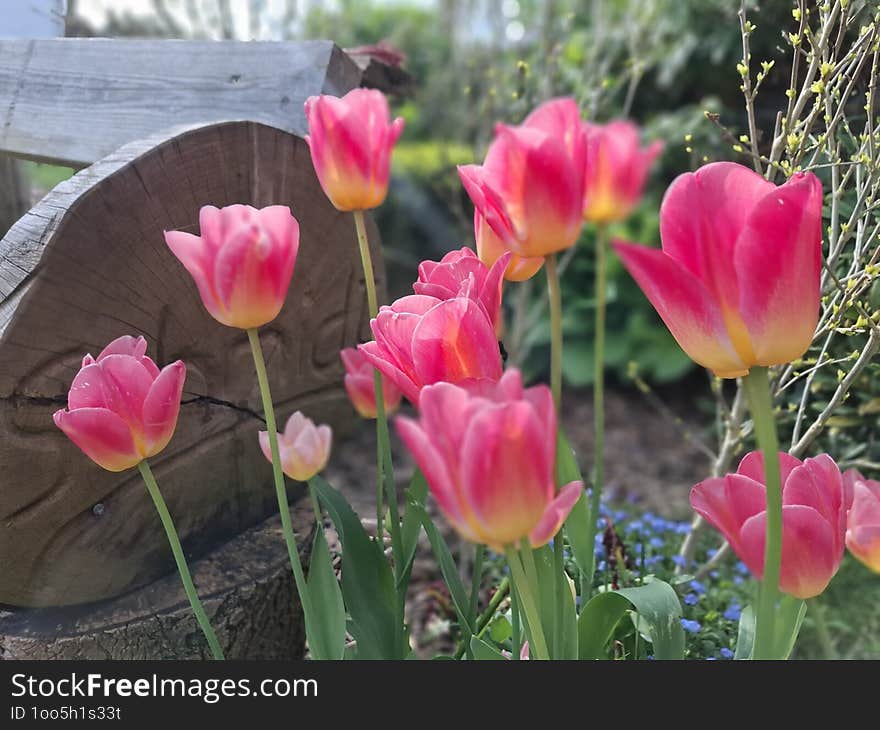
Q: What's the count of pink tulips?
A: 14